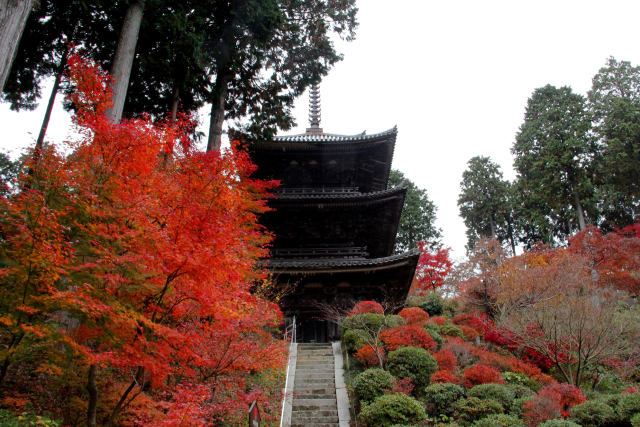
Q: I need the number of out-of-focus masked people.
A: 0